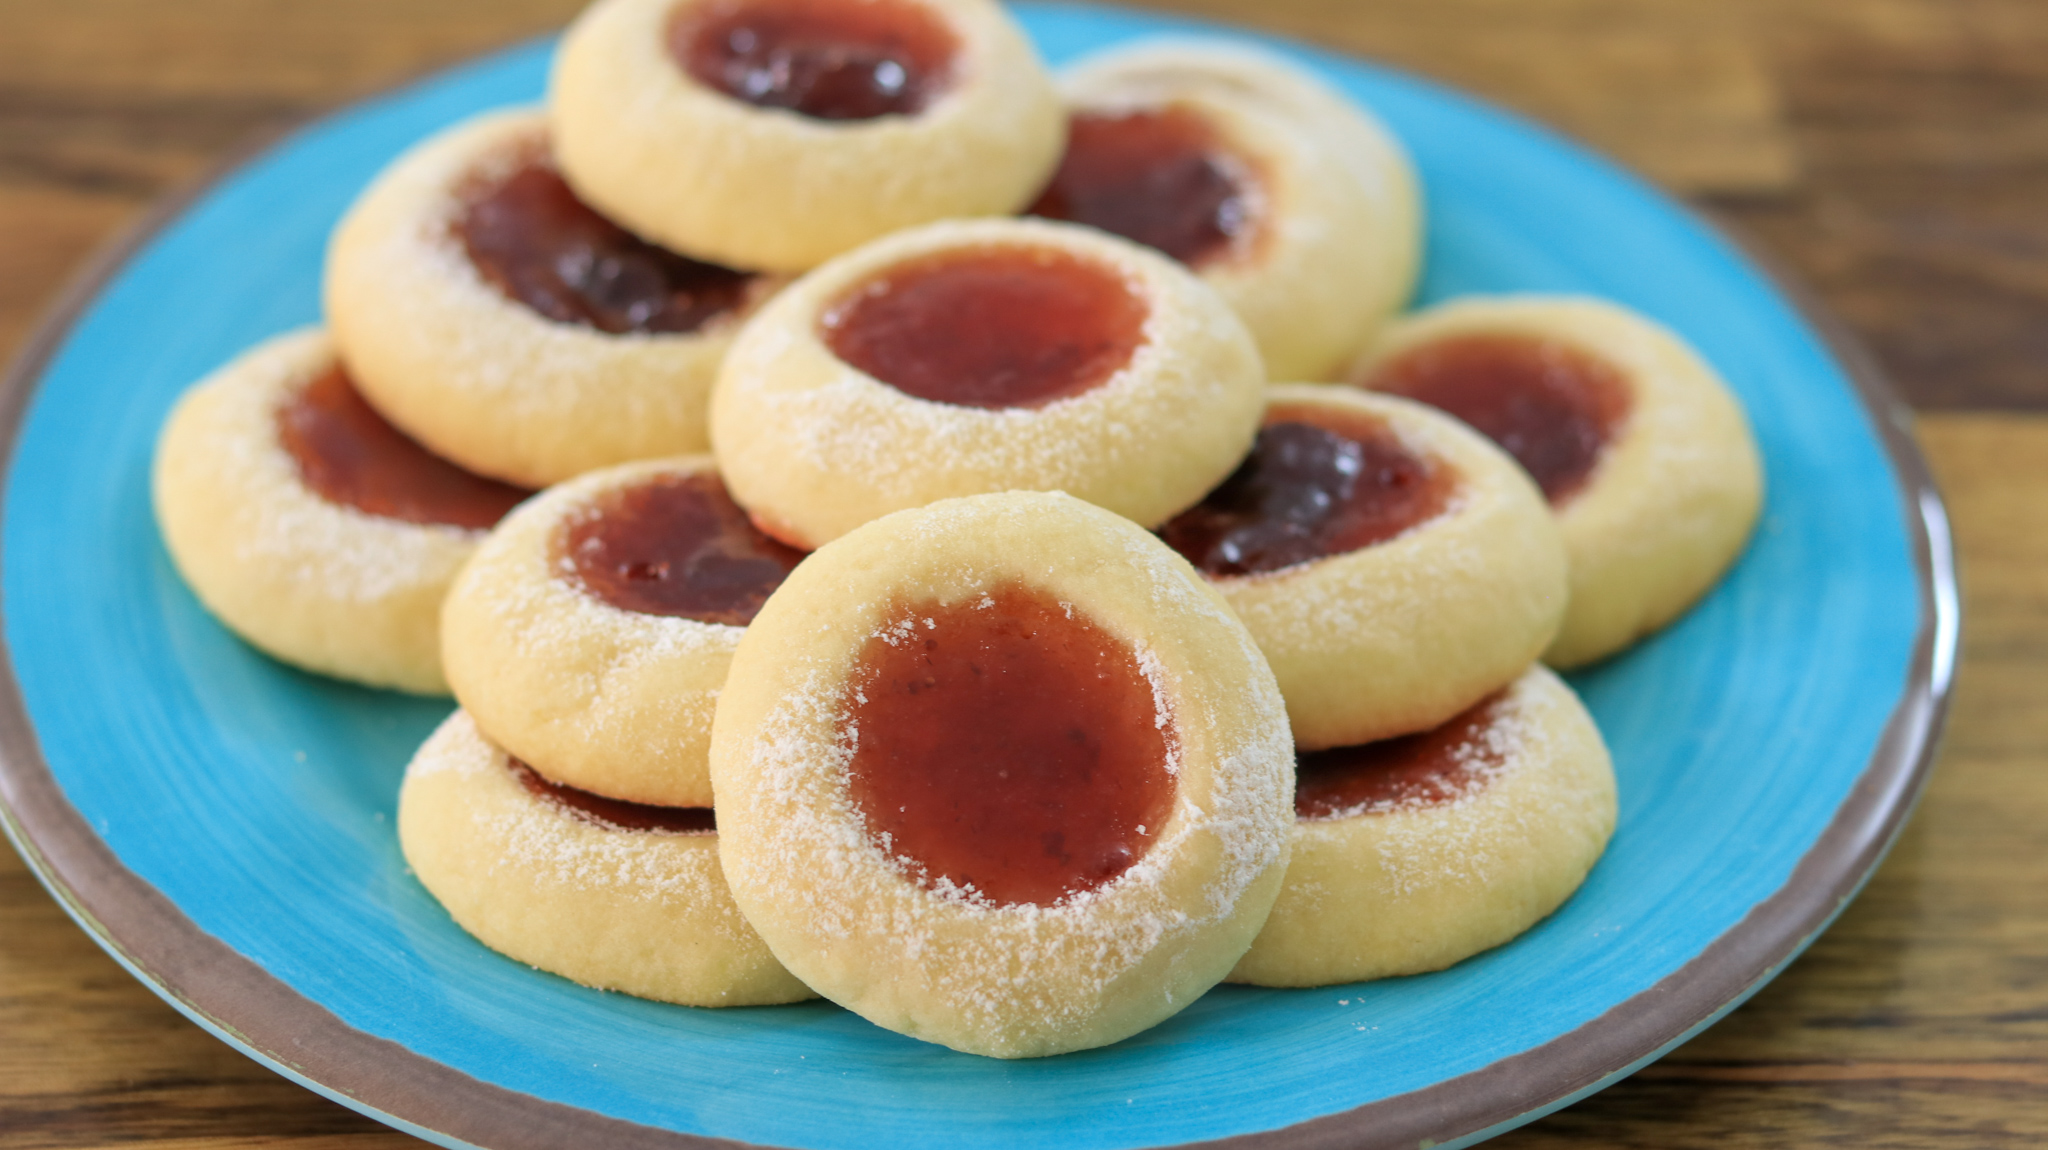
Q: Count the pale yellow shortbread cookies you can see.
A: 11